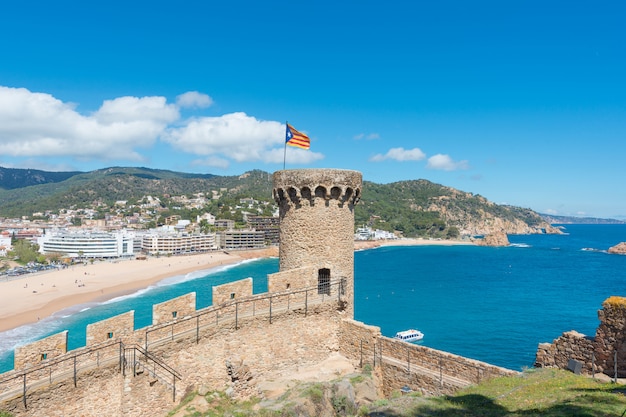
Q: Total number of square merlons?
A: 5